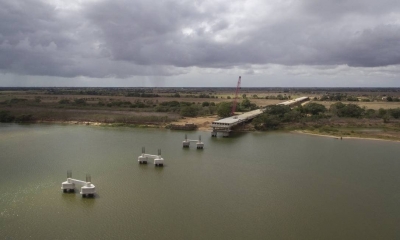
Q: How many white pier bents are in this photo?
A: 3